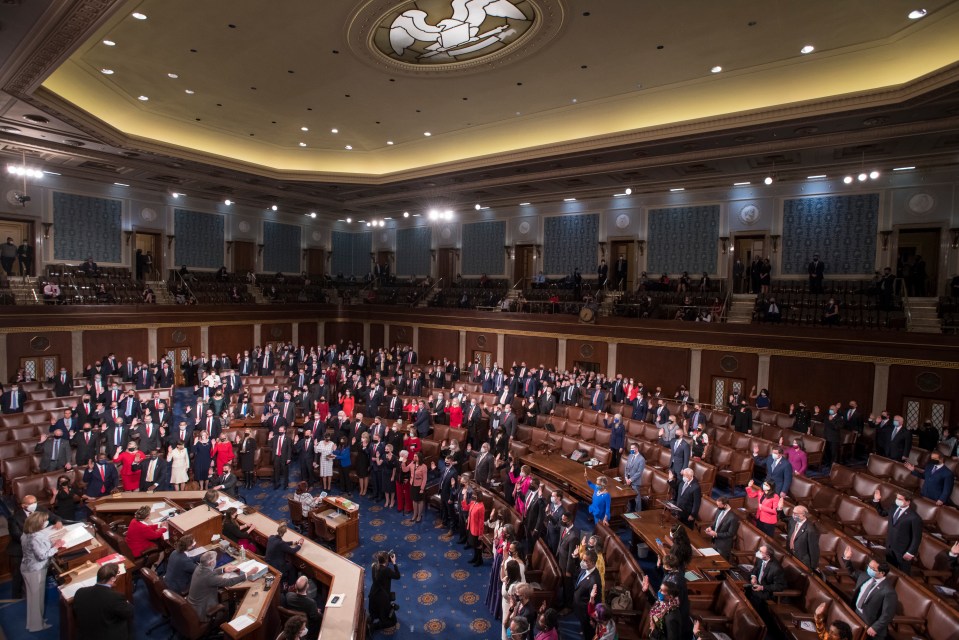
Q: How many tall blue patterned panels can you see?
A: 9